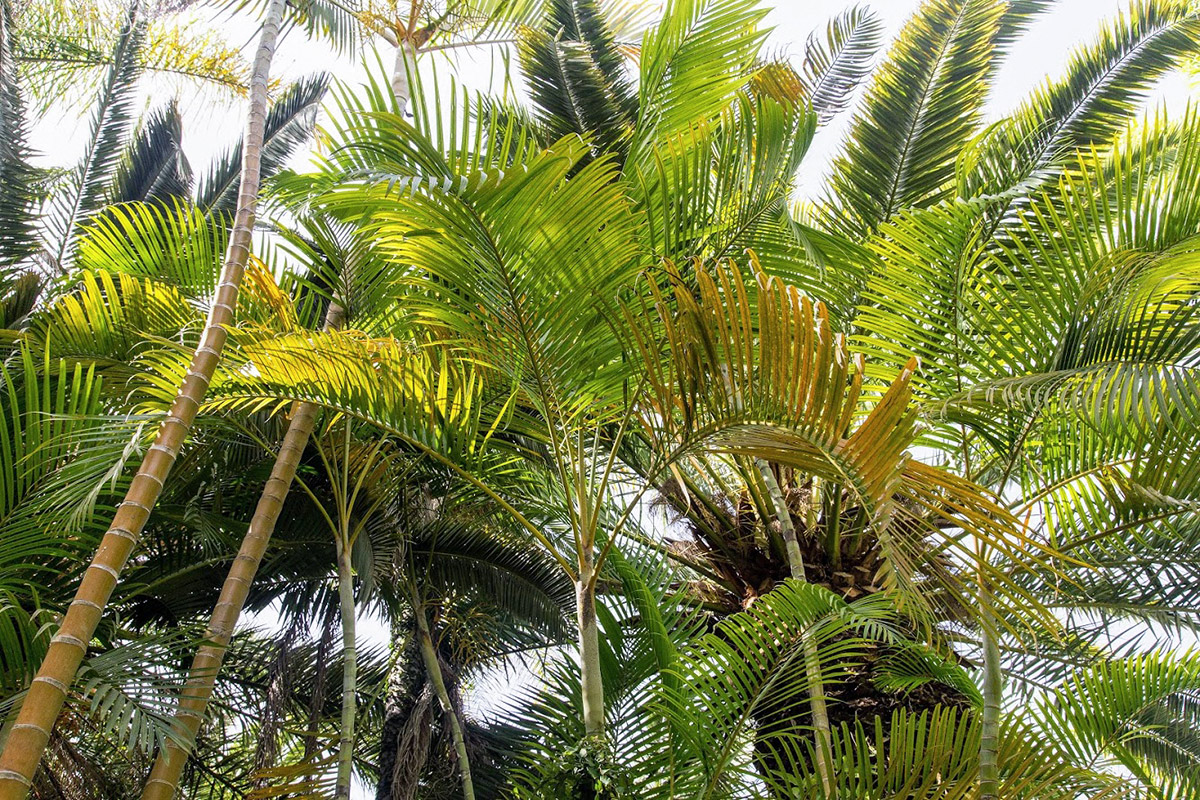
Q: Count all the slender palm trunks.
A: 7